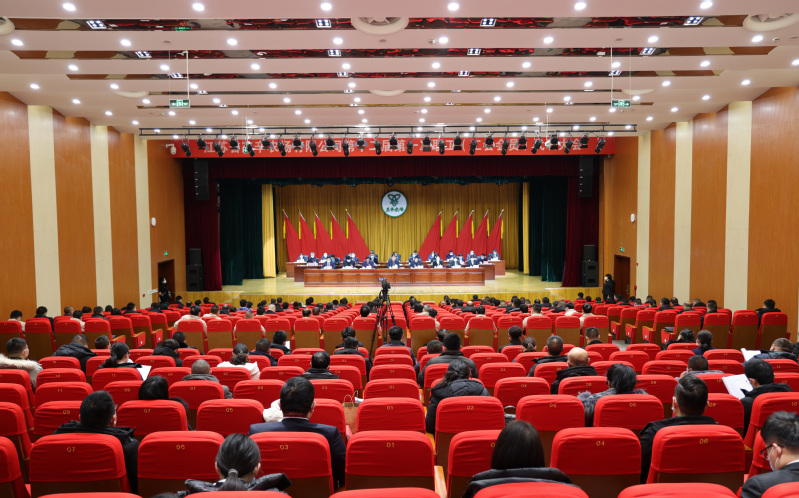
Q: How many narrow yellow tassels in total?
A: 10